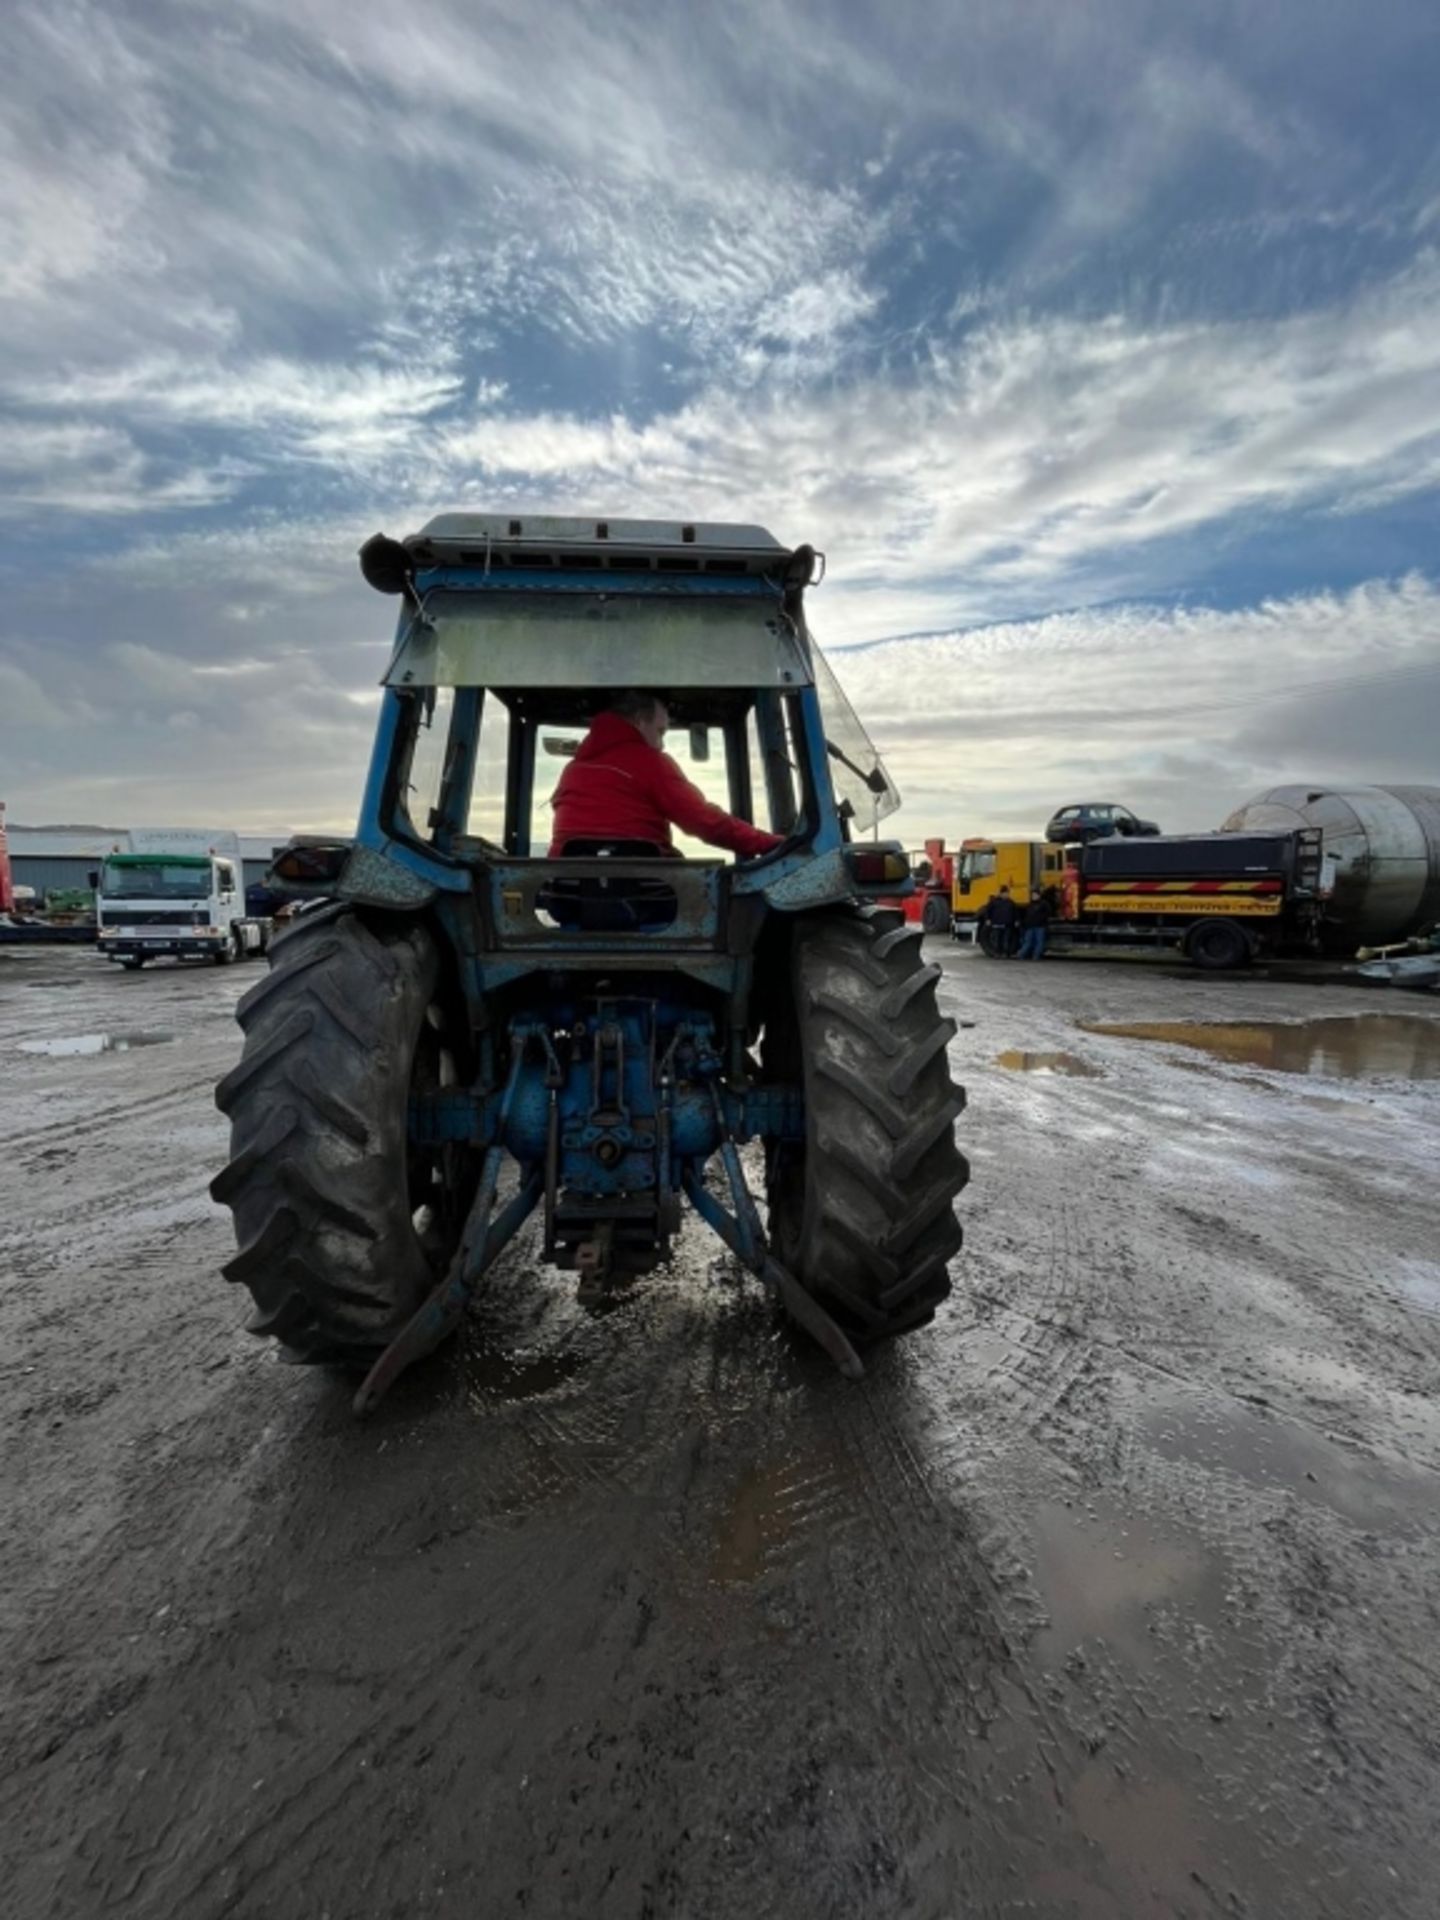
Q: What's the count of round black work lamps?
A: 2